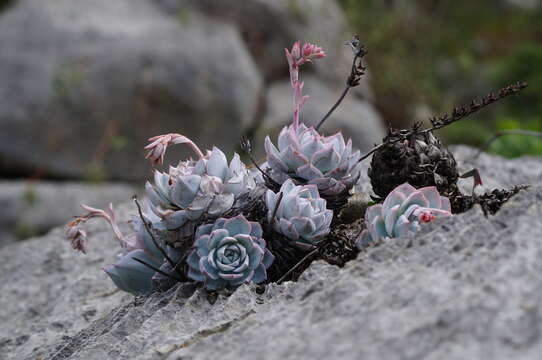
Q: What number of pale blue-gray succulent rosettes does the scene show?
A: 6